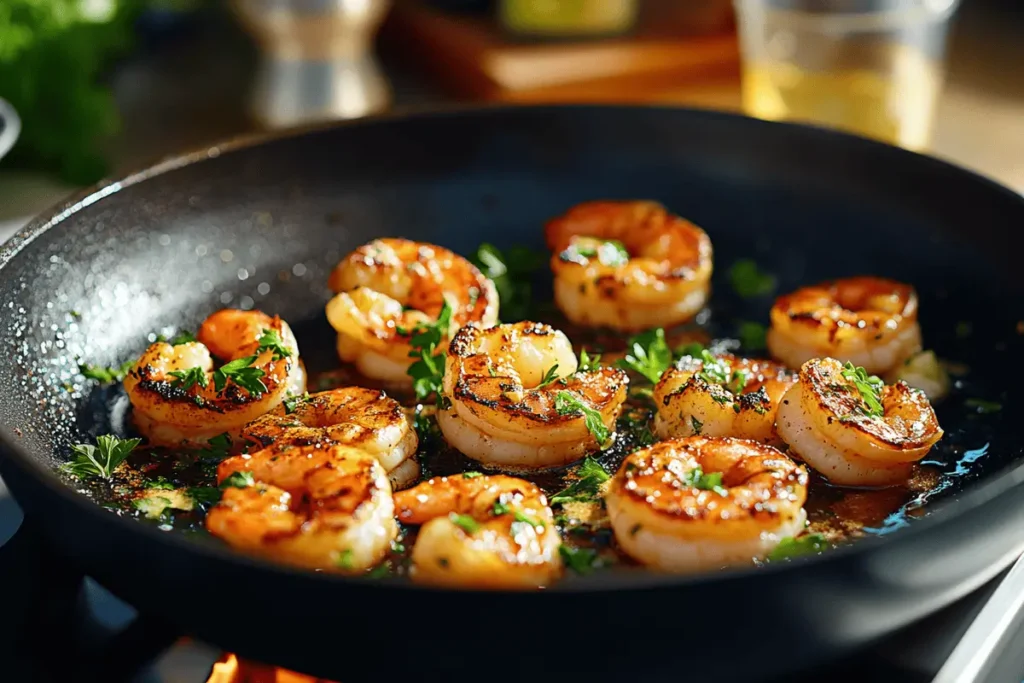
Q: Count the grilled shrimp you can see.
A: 11